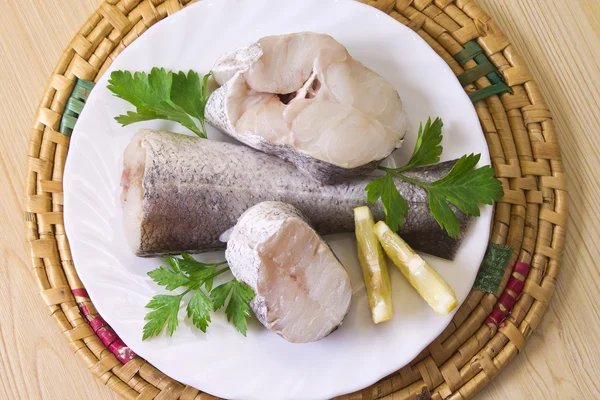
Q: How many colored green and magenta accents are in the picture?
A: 5